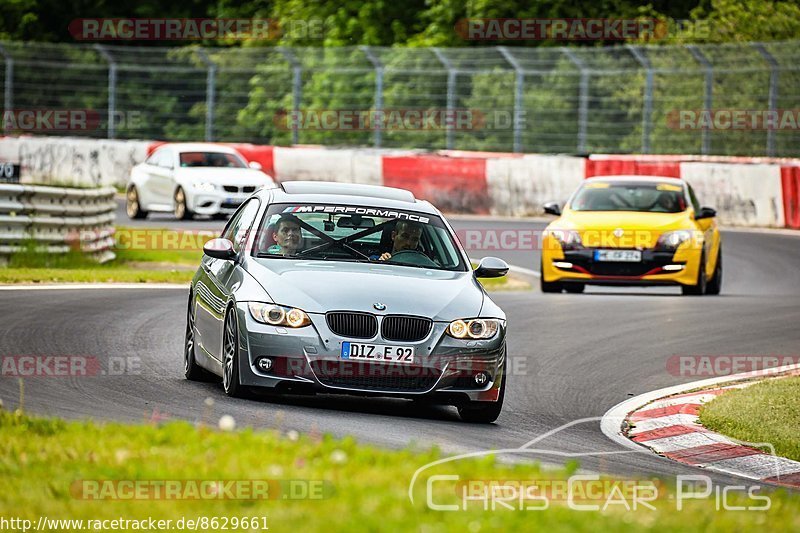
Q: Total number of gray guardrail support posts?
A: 11